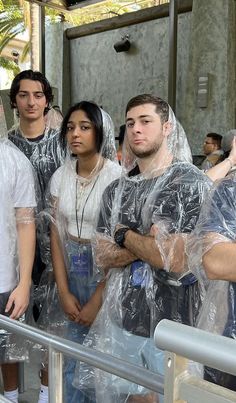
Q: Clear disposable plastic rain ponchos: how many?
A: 5